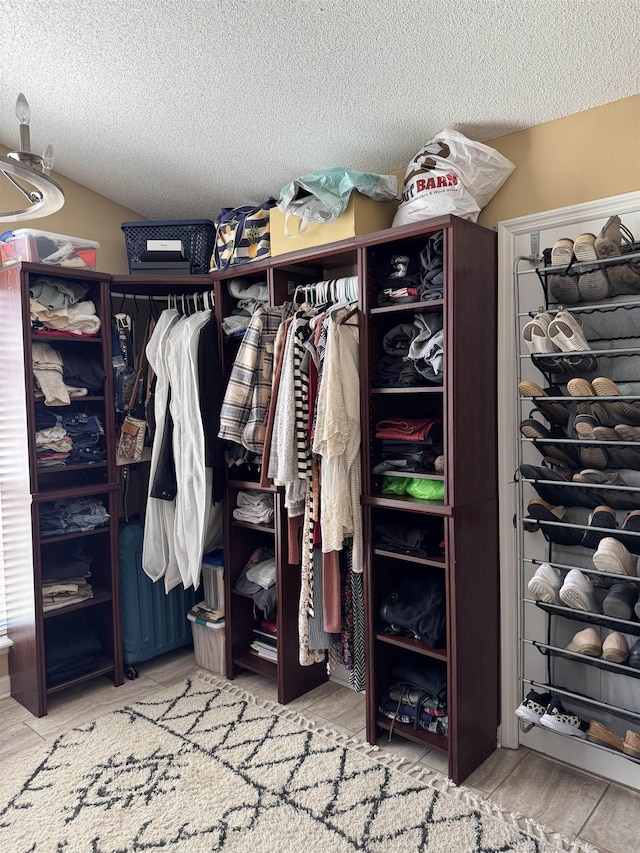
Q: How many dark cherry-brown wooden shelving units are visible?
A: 3